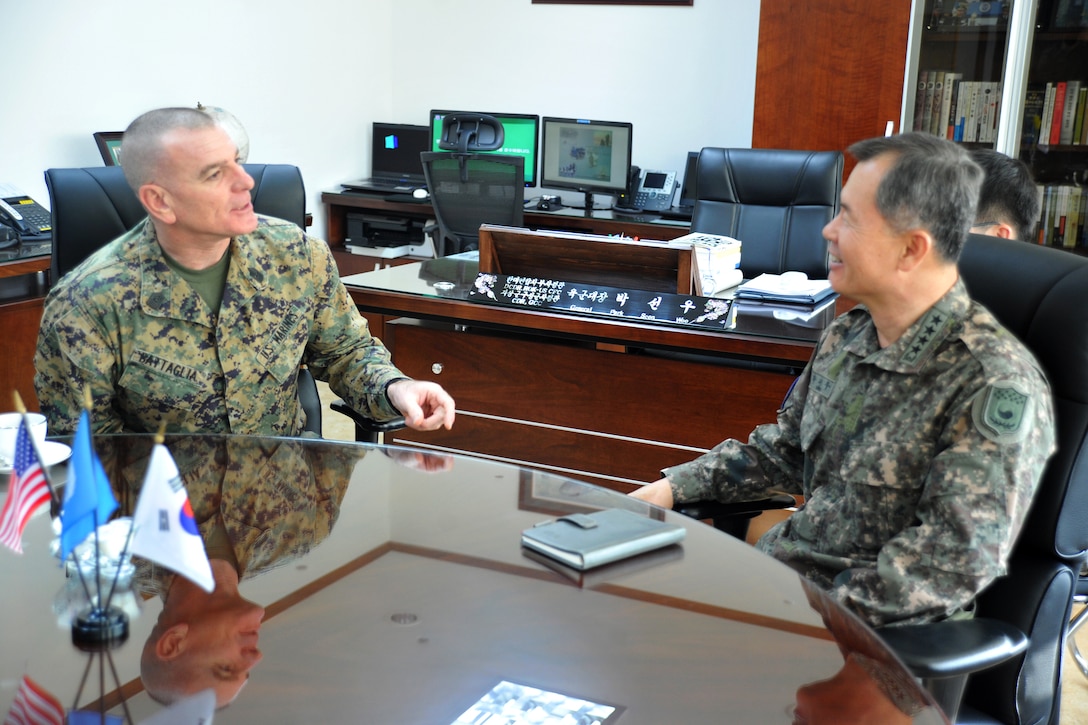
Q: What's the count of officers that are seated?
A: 2